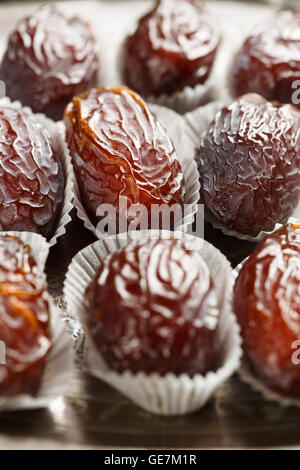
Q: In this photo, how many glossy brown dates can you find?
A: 9